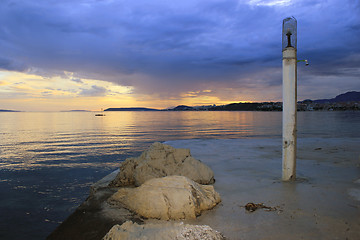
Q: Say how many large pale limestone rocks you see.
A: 3